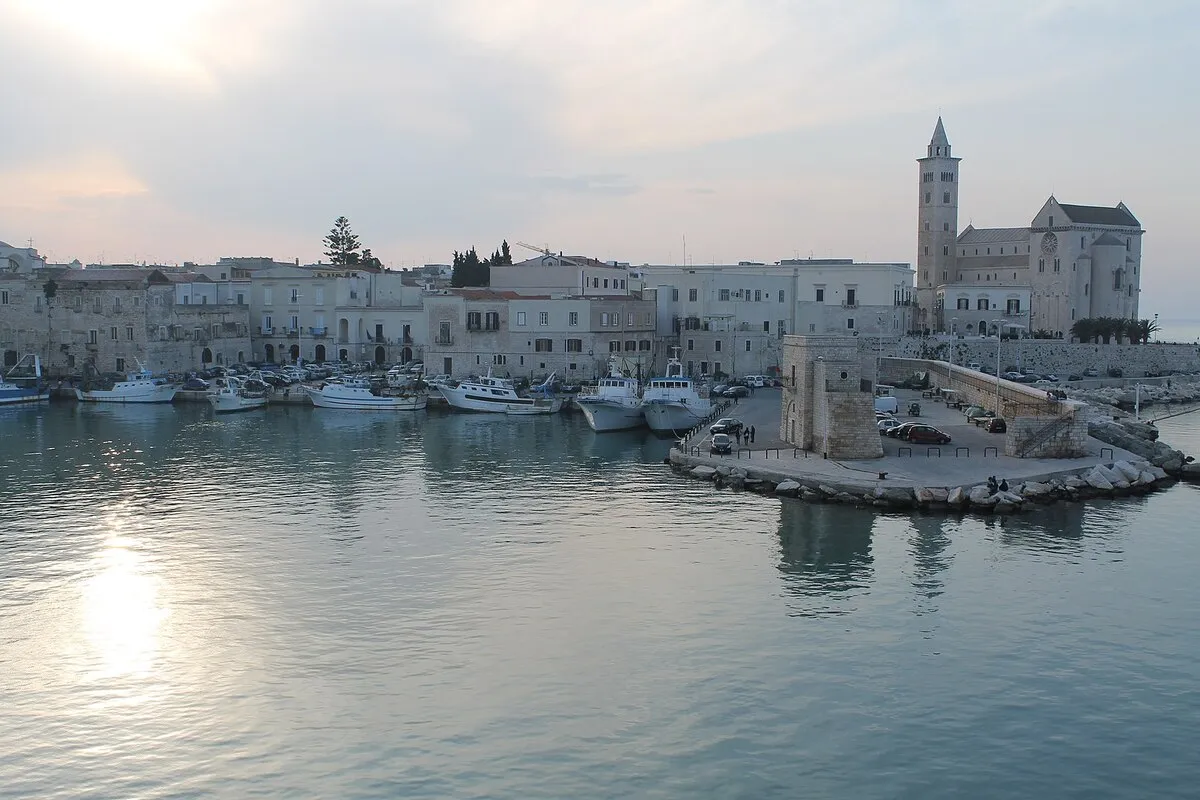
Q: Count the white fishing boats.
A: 6